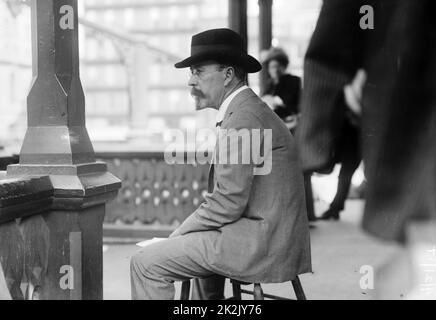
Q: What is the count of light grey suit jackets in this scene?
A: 1